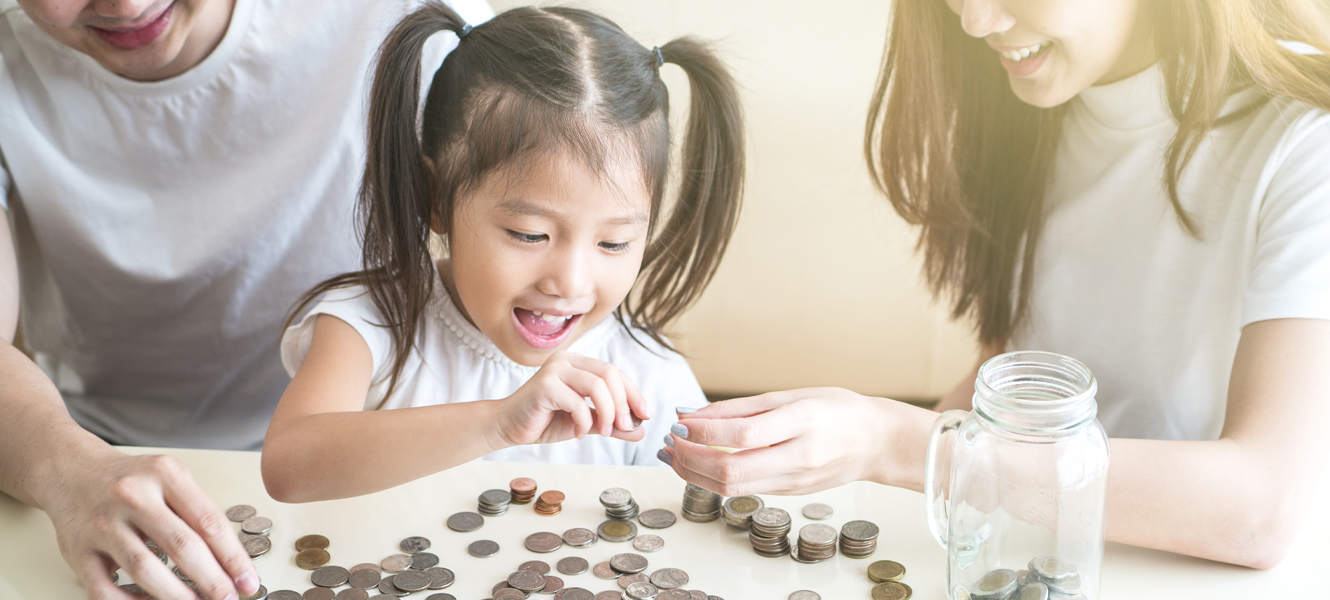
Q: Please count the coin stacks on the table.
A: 9